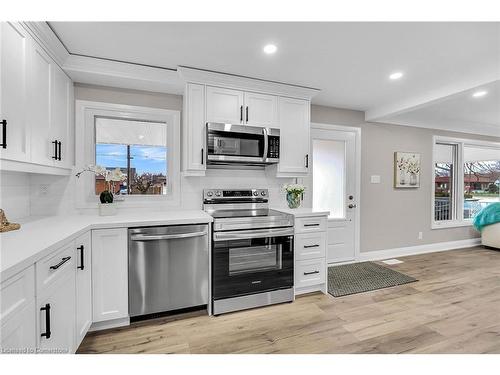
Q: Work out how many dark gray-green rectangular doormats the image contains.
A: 1